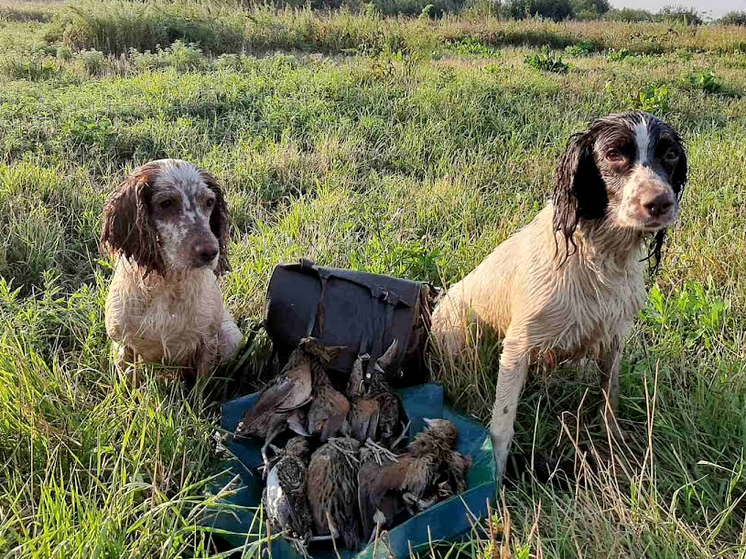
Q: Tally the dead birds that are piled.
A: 8